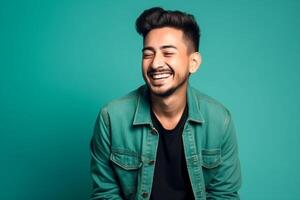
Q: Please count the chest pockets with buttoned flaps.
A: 2